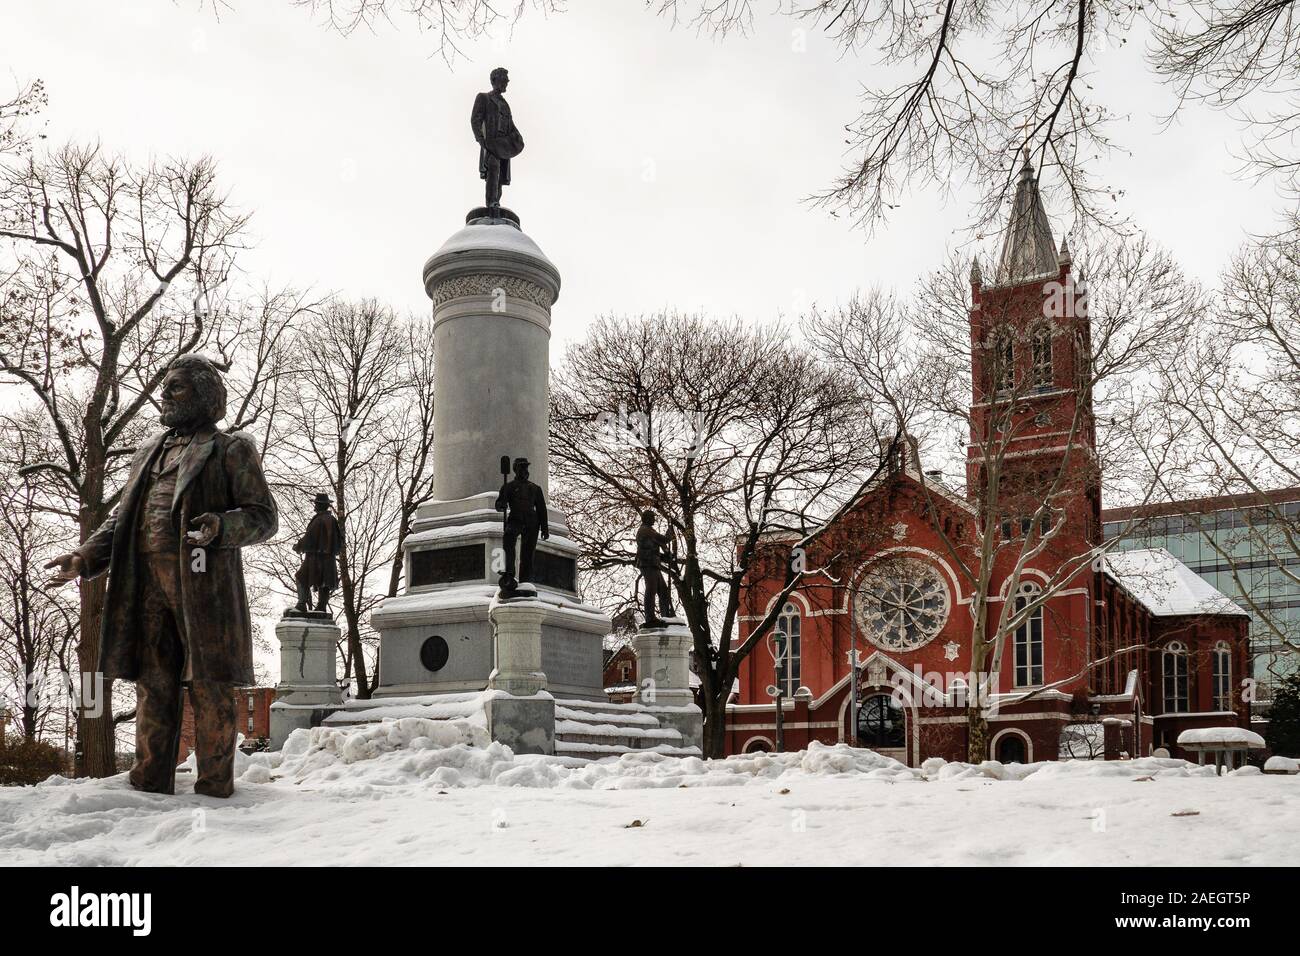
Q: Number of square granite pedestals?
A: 3